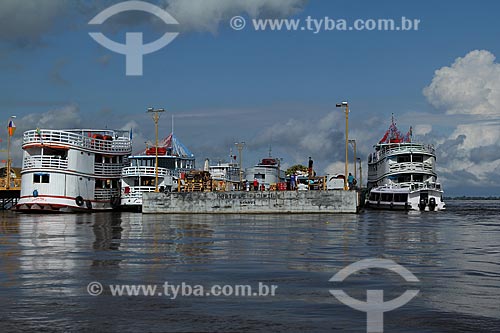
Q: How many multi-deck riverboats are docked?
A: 3